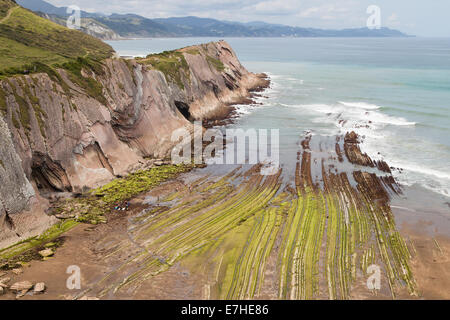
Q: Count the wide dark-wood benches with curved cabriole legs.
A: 0